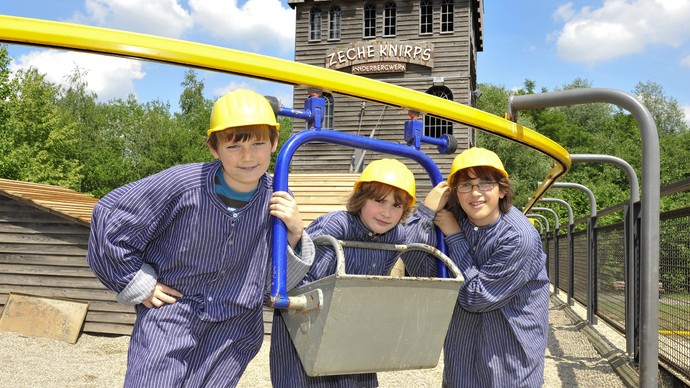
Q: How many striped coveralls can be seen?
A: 3